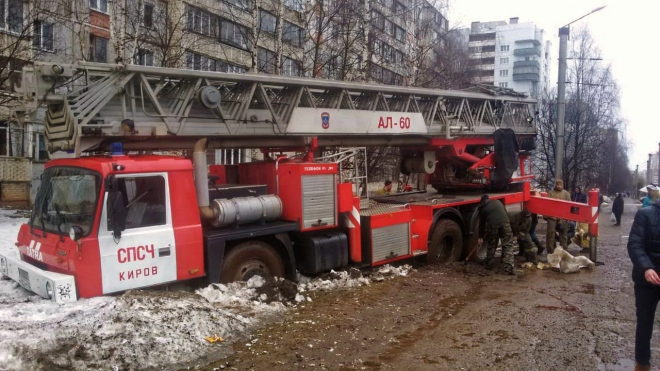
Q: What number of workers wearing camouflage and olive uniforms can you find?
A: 3